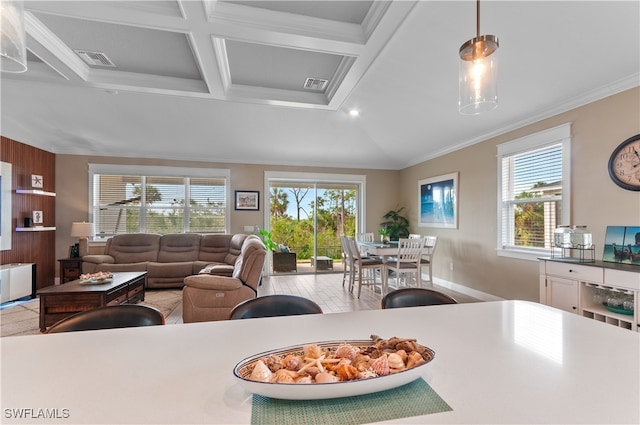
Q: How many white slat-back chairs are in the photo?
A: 6